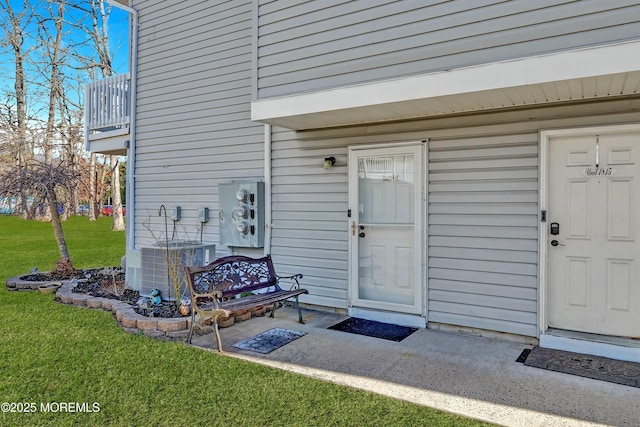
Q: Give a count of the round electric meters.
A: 3